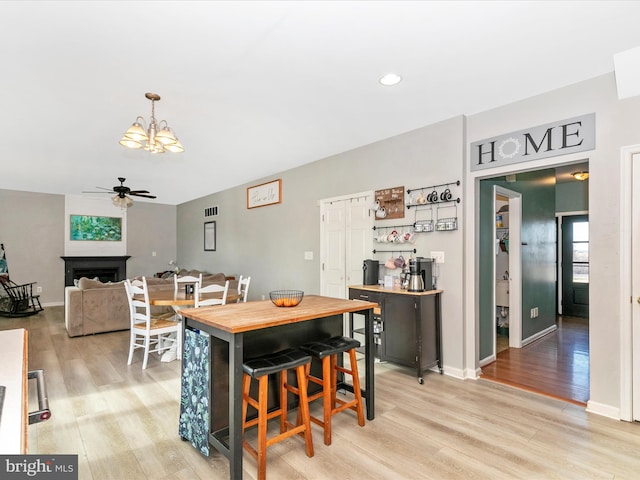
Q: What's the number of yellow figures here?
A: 0